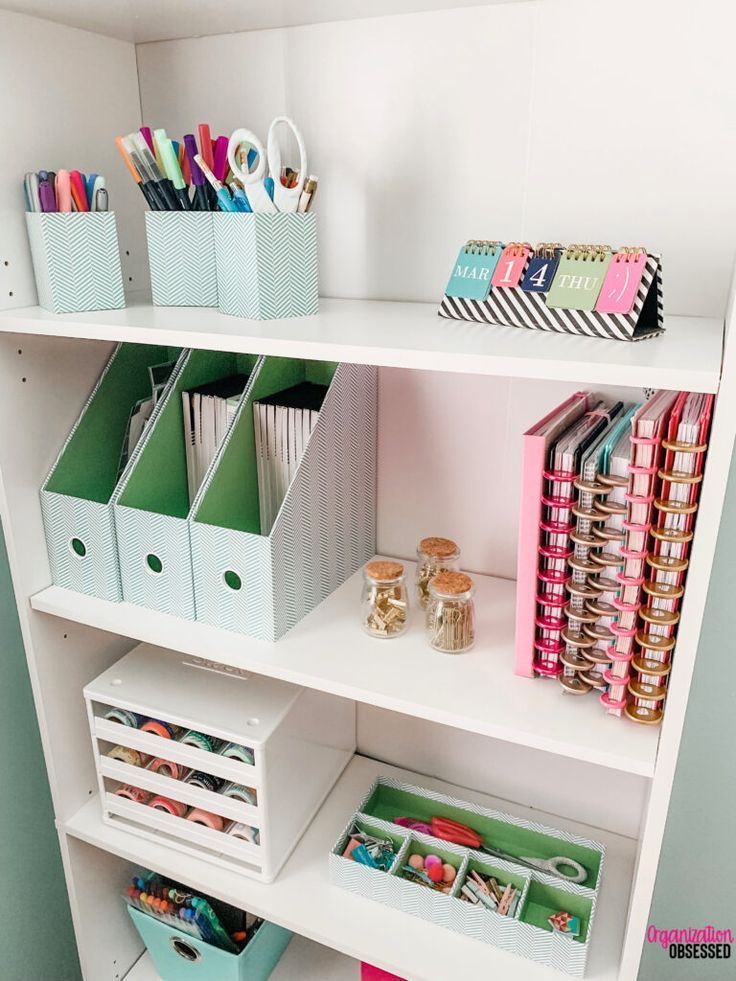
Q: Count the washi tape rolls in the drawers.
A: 12